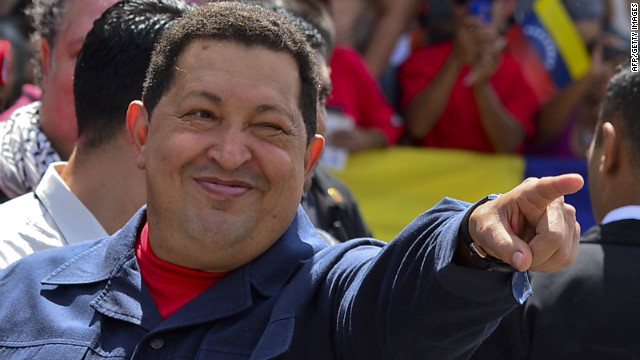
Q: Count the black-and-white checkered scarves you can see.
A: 1